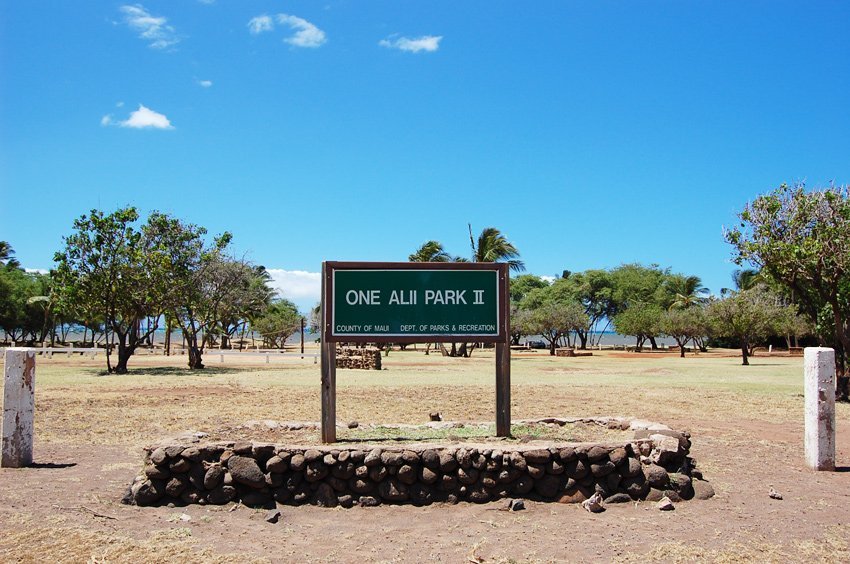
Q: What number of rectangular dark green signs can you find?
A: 1